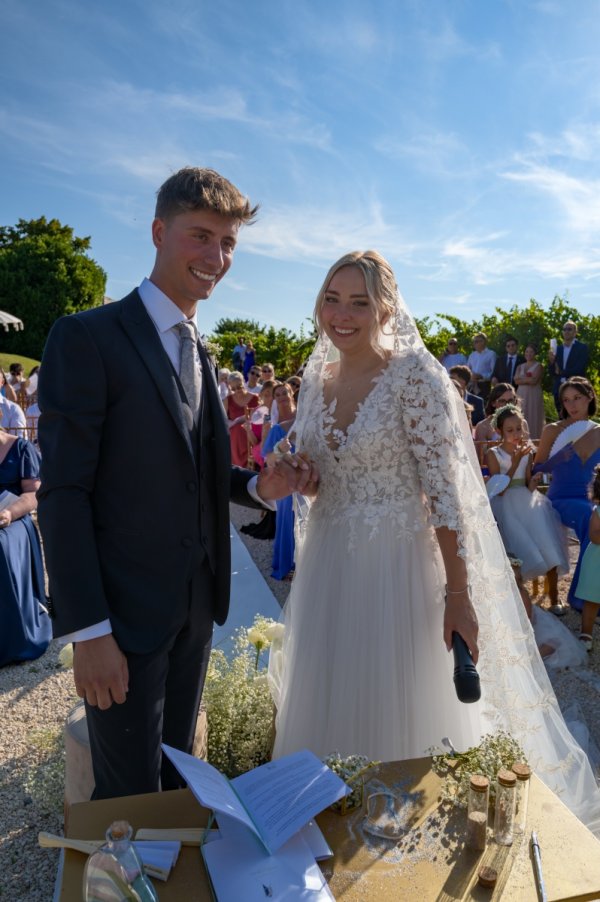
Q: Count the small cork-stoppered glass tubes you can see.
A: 3